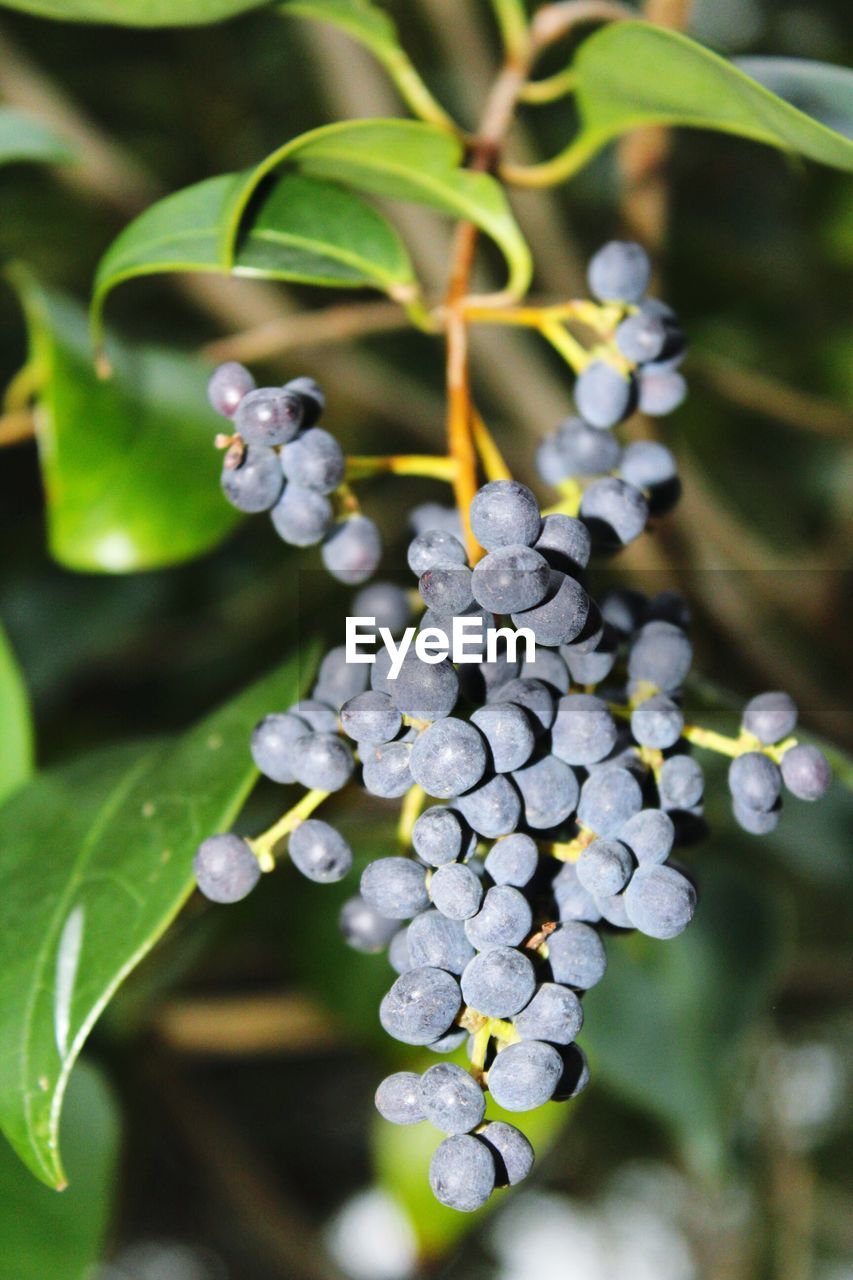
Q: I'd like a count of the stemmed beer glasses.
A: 0